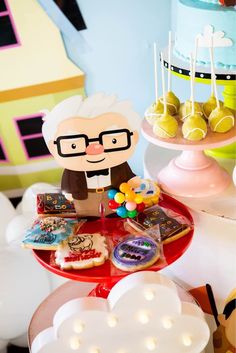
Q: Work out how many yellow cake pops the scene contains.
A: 7